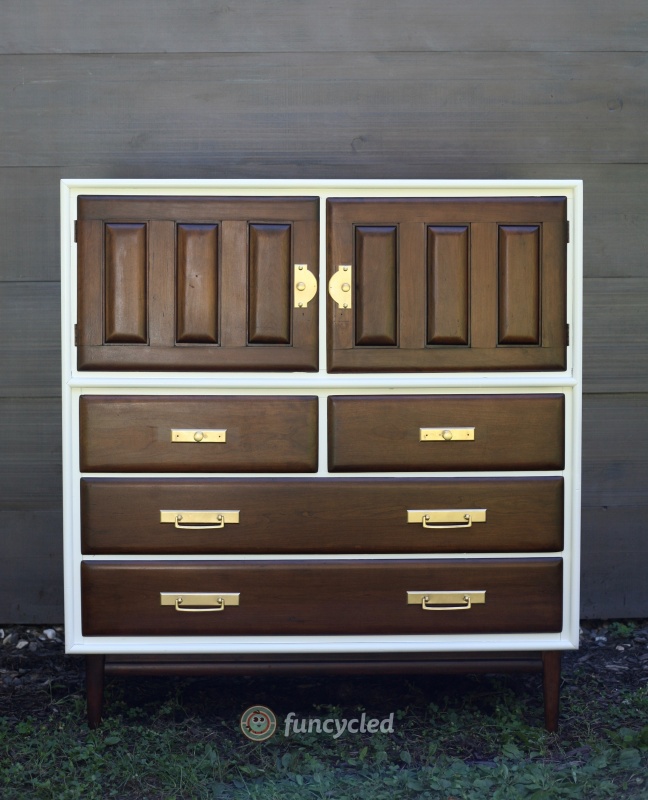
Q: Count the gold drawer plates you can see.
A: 6